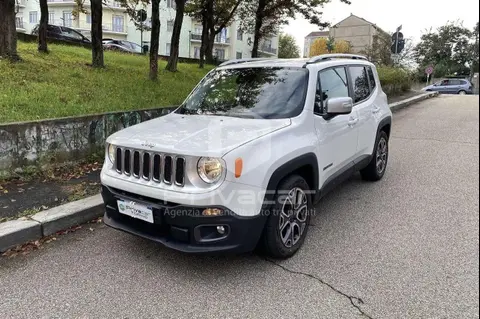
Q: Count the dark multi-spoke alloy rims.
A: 2